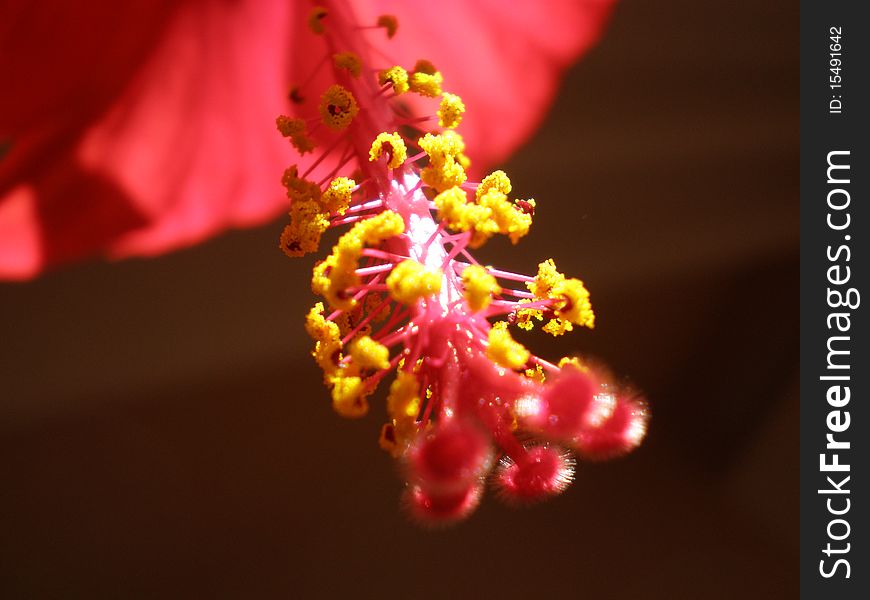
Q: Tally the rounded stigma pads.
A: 5